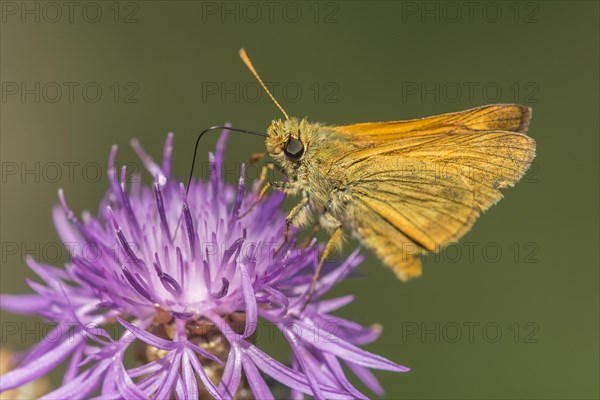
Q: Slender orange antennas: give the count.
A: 1